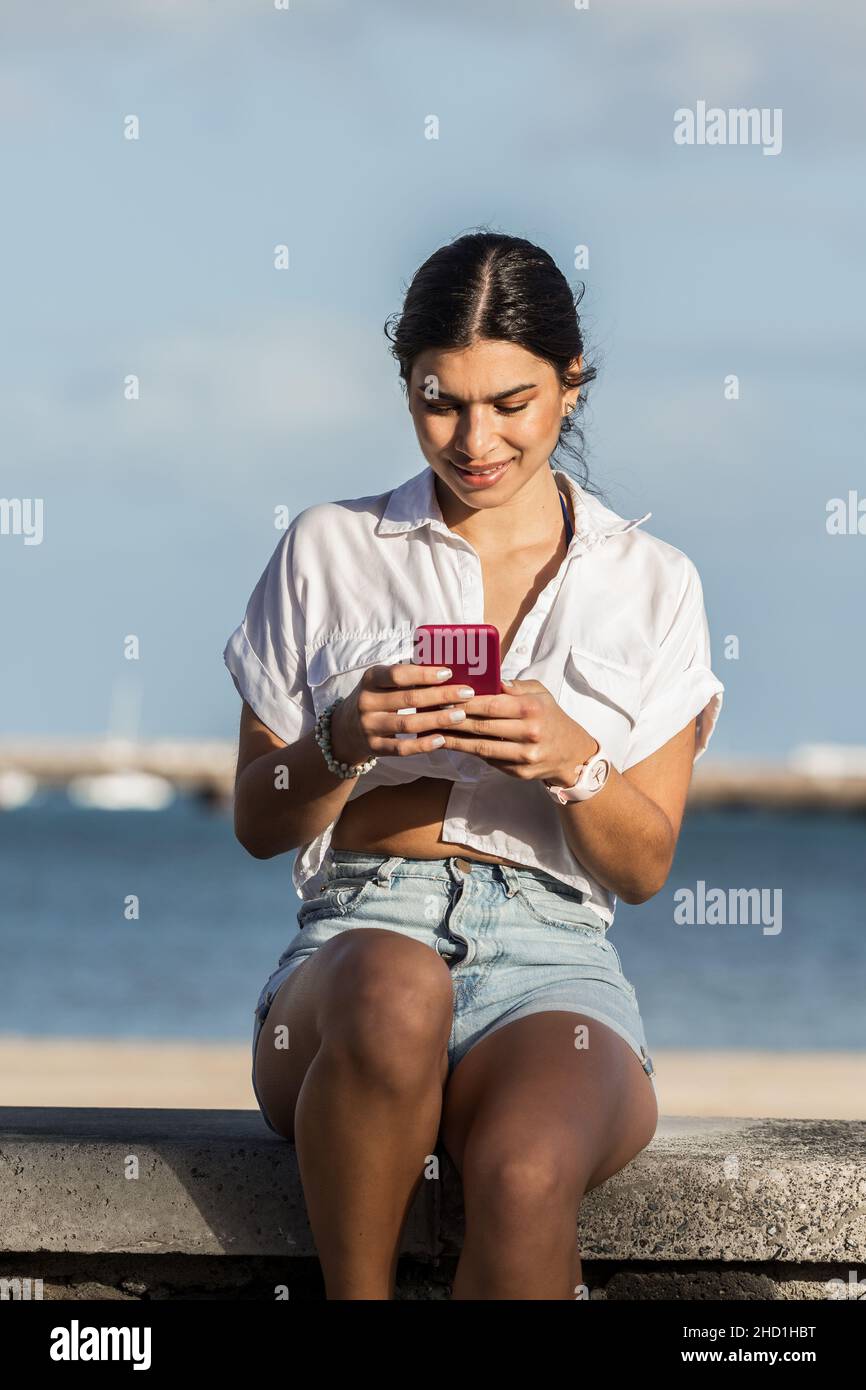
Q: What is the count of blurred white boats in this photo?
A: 2